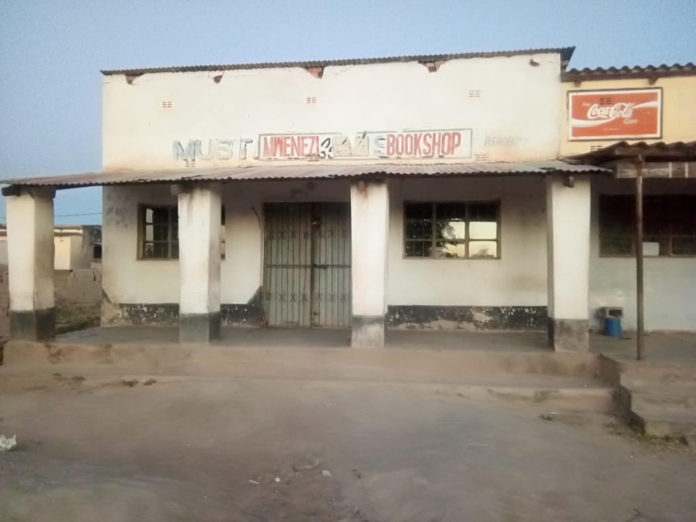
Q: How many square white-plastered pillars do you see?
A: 4